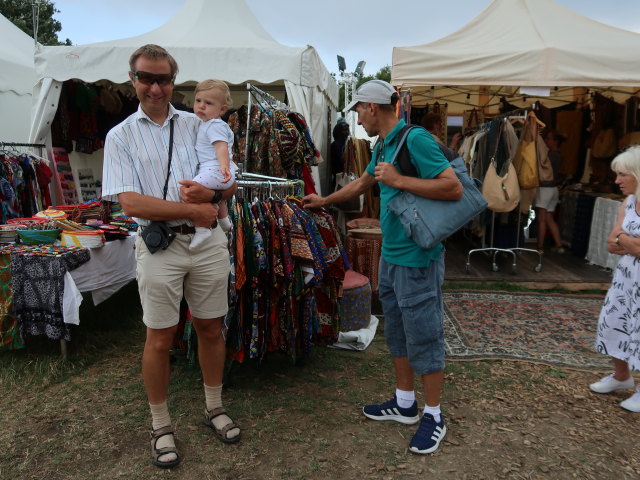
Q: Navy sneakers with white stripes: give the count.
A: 2